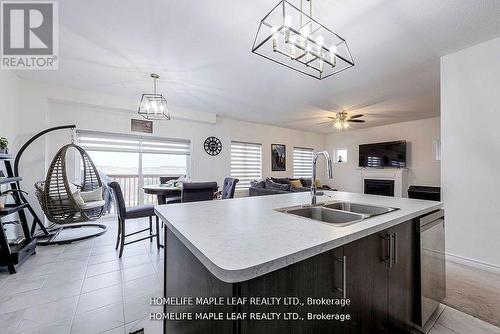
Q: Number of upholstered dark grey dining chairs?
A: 4